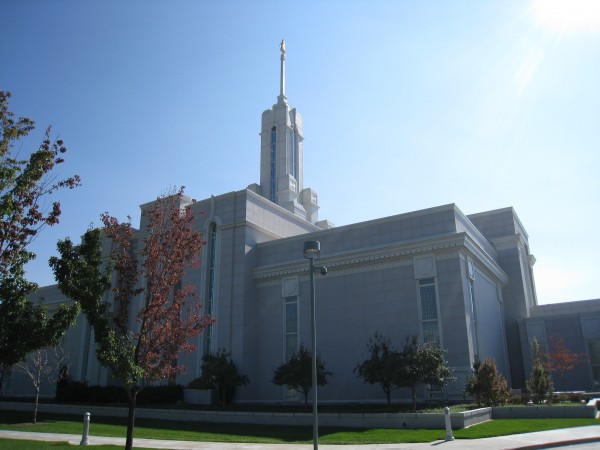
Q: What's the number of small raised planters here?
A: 1